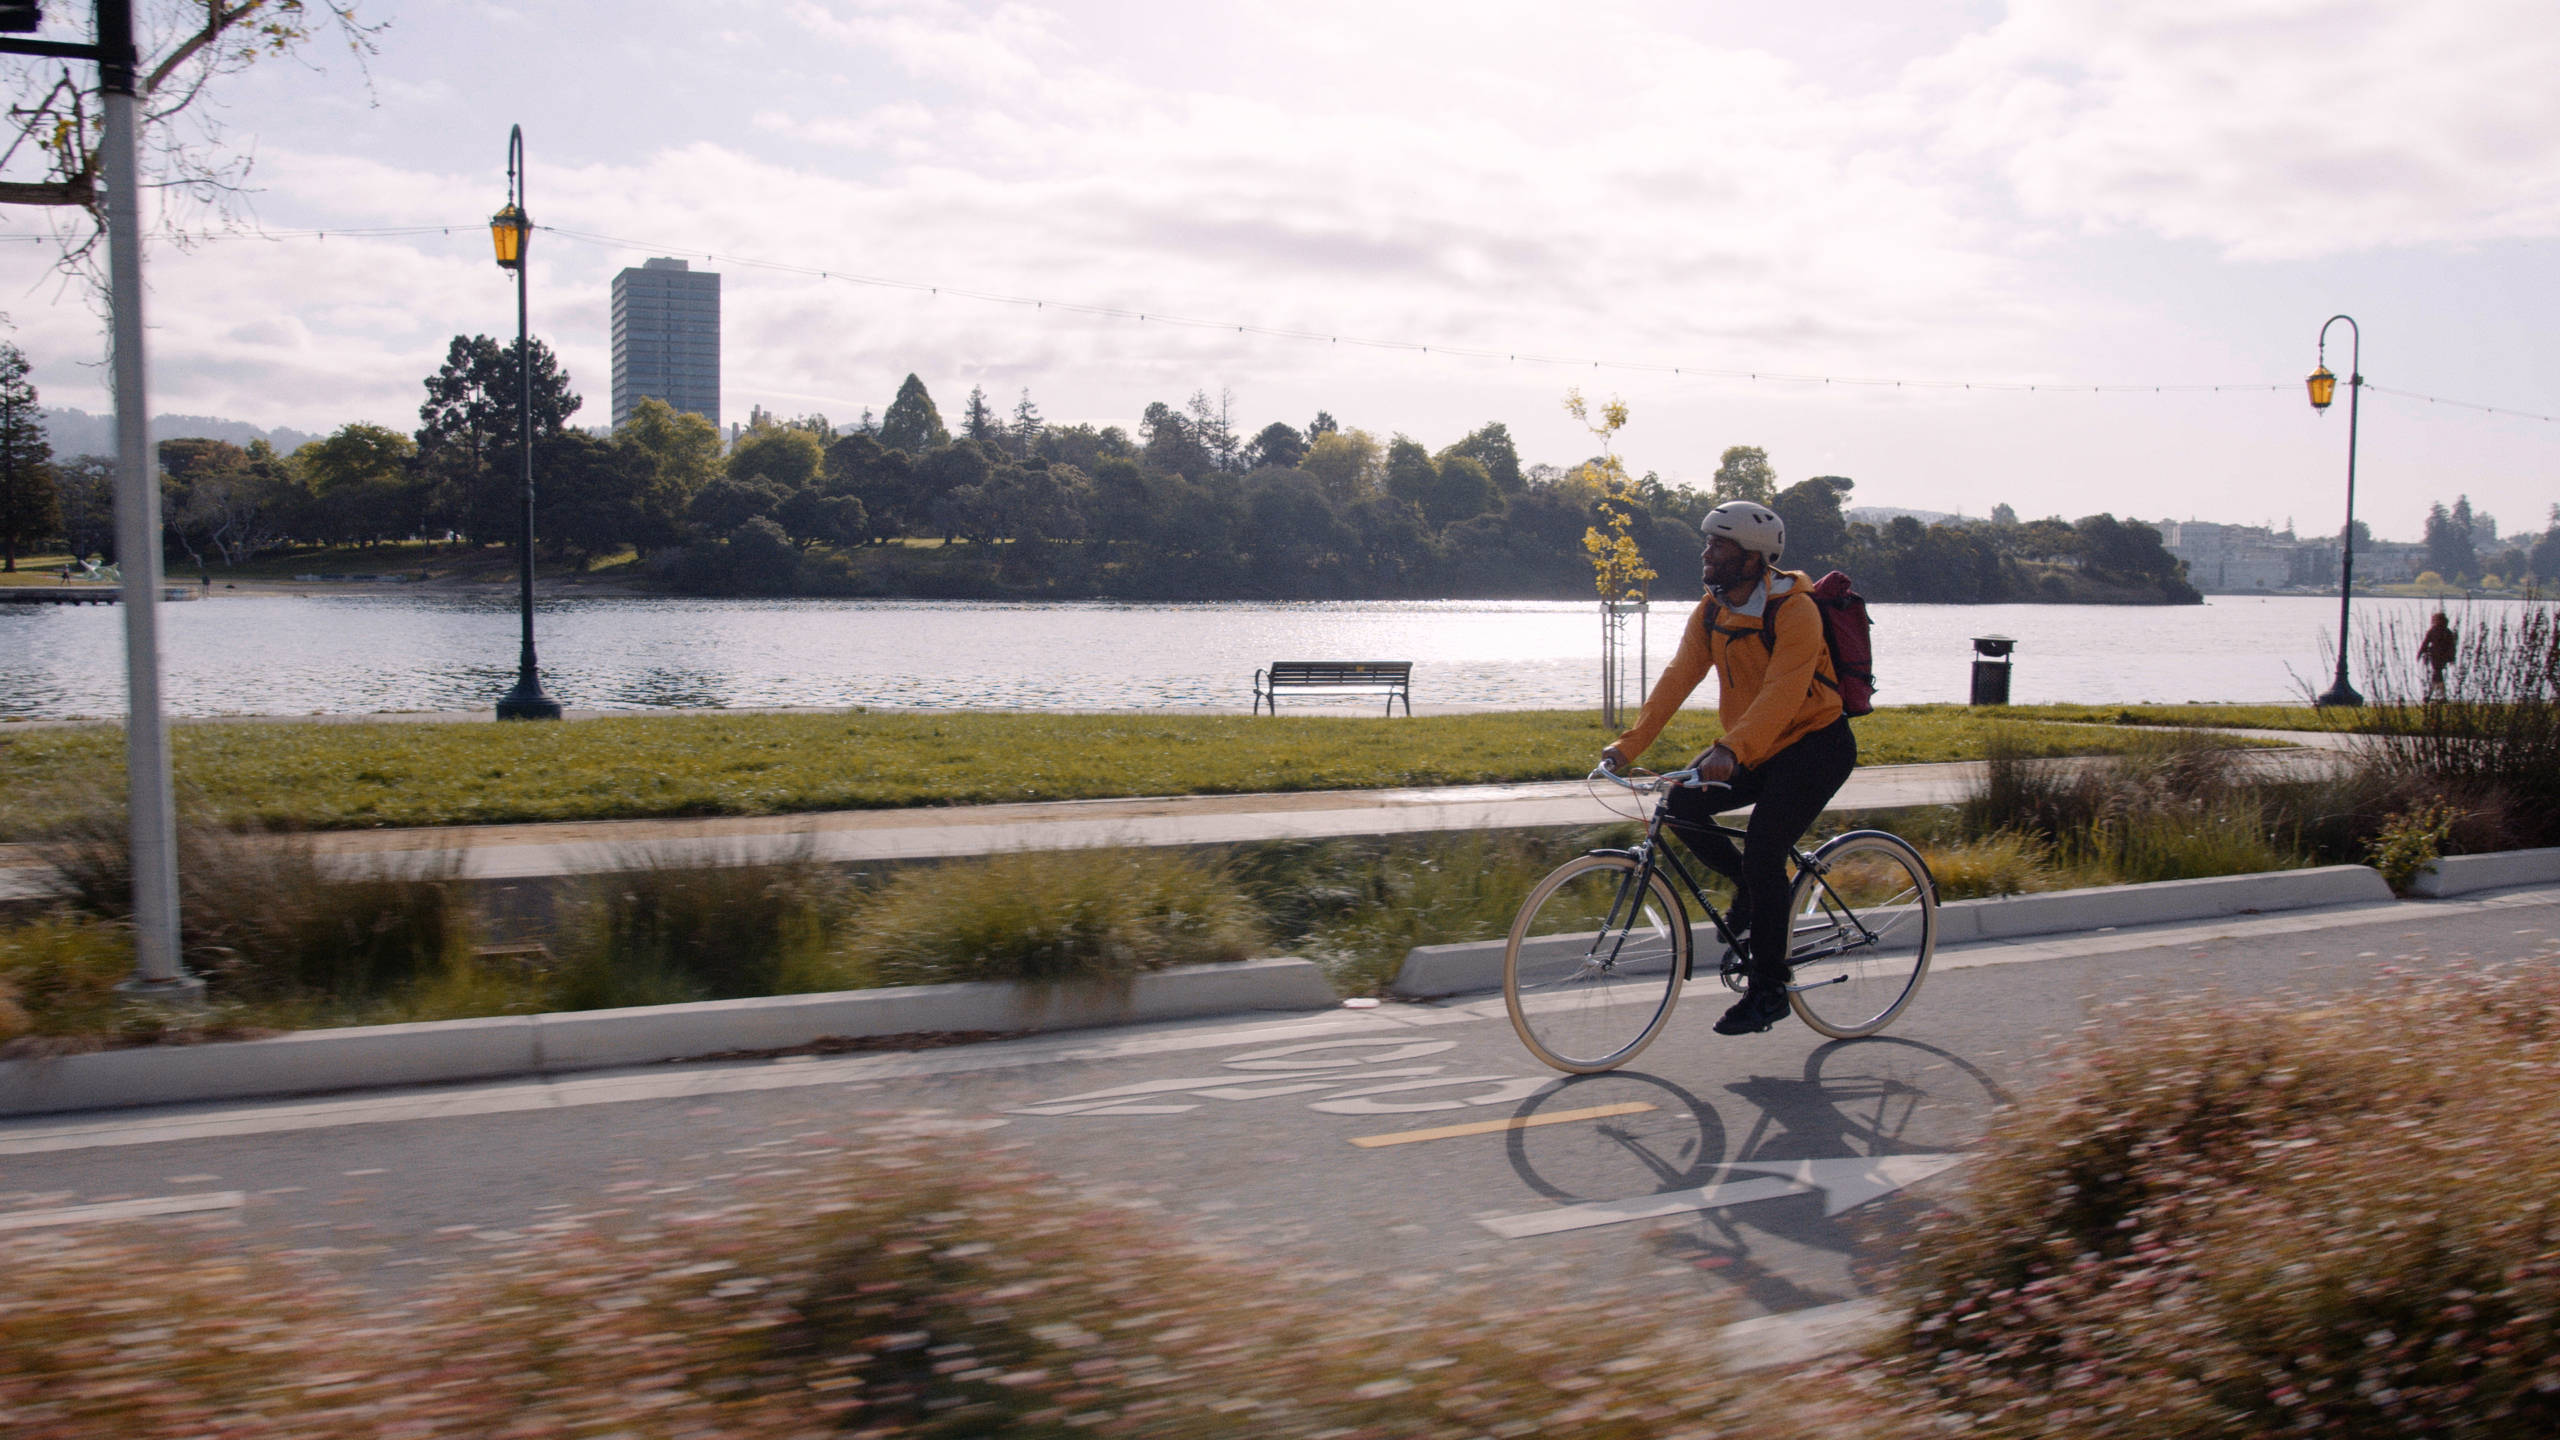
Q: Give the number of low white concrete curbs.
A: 3